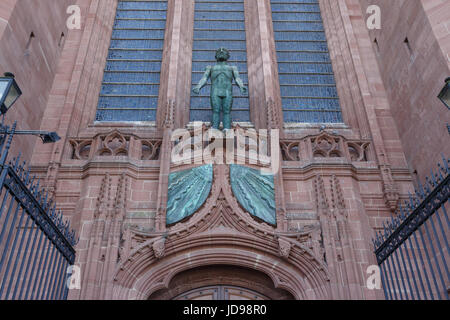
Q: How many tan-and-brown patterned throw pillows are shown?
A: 0